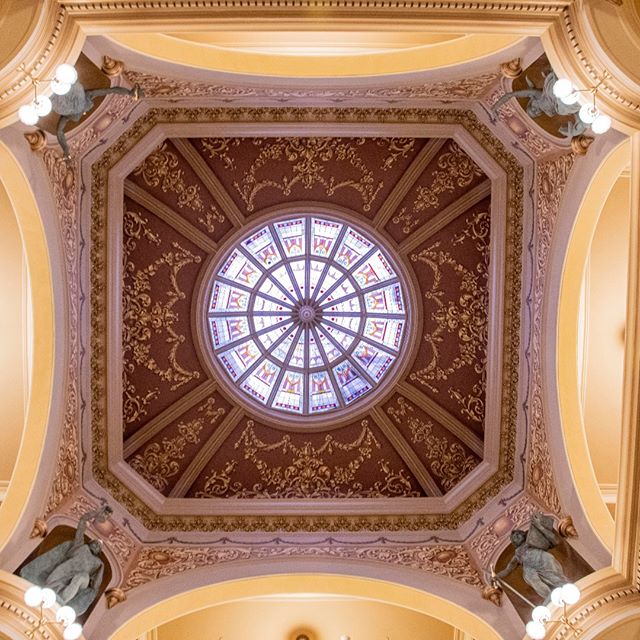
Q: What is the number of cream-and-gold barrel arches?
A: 4